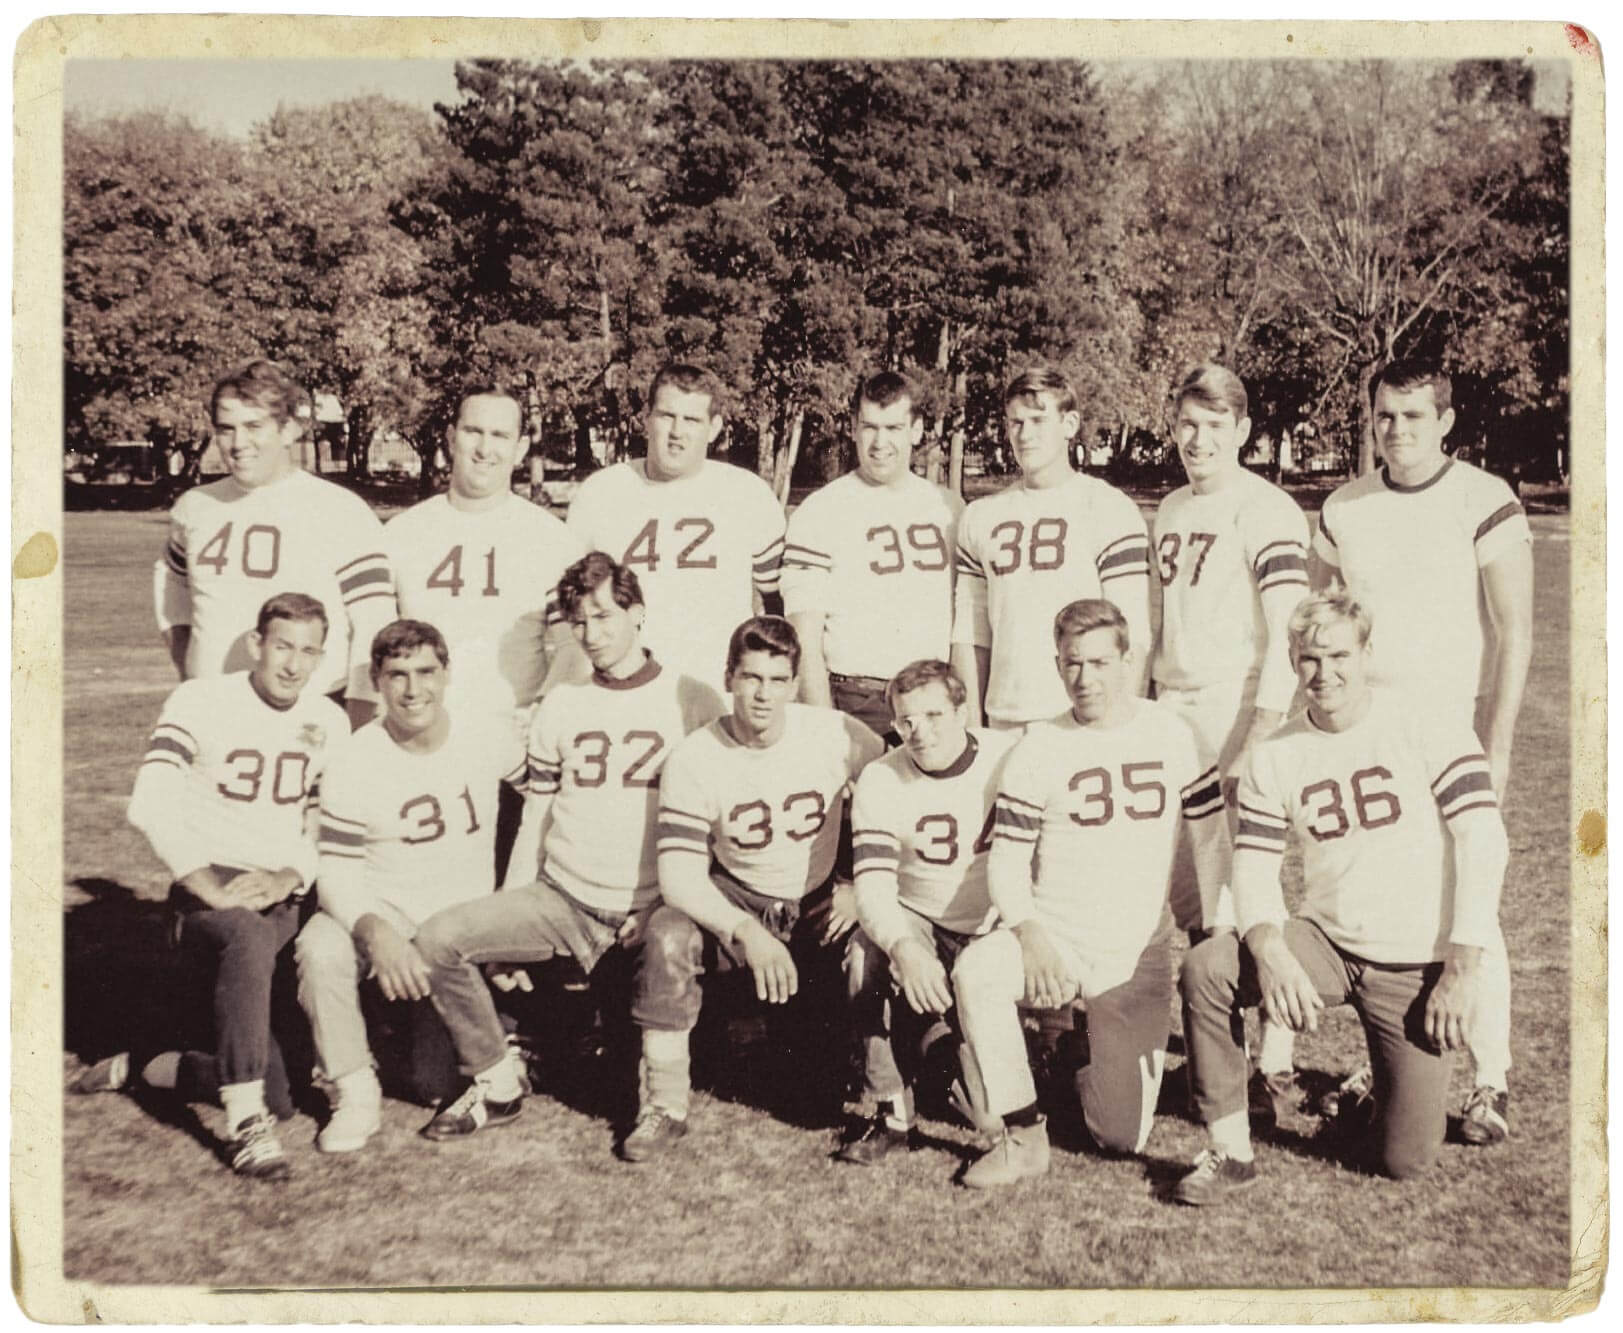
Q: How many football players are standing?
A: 7